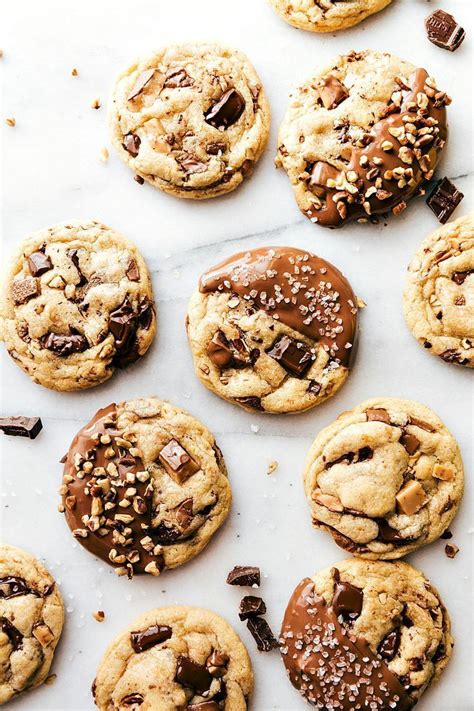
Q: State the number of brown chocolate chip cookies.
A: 11